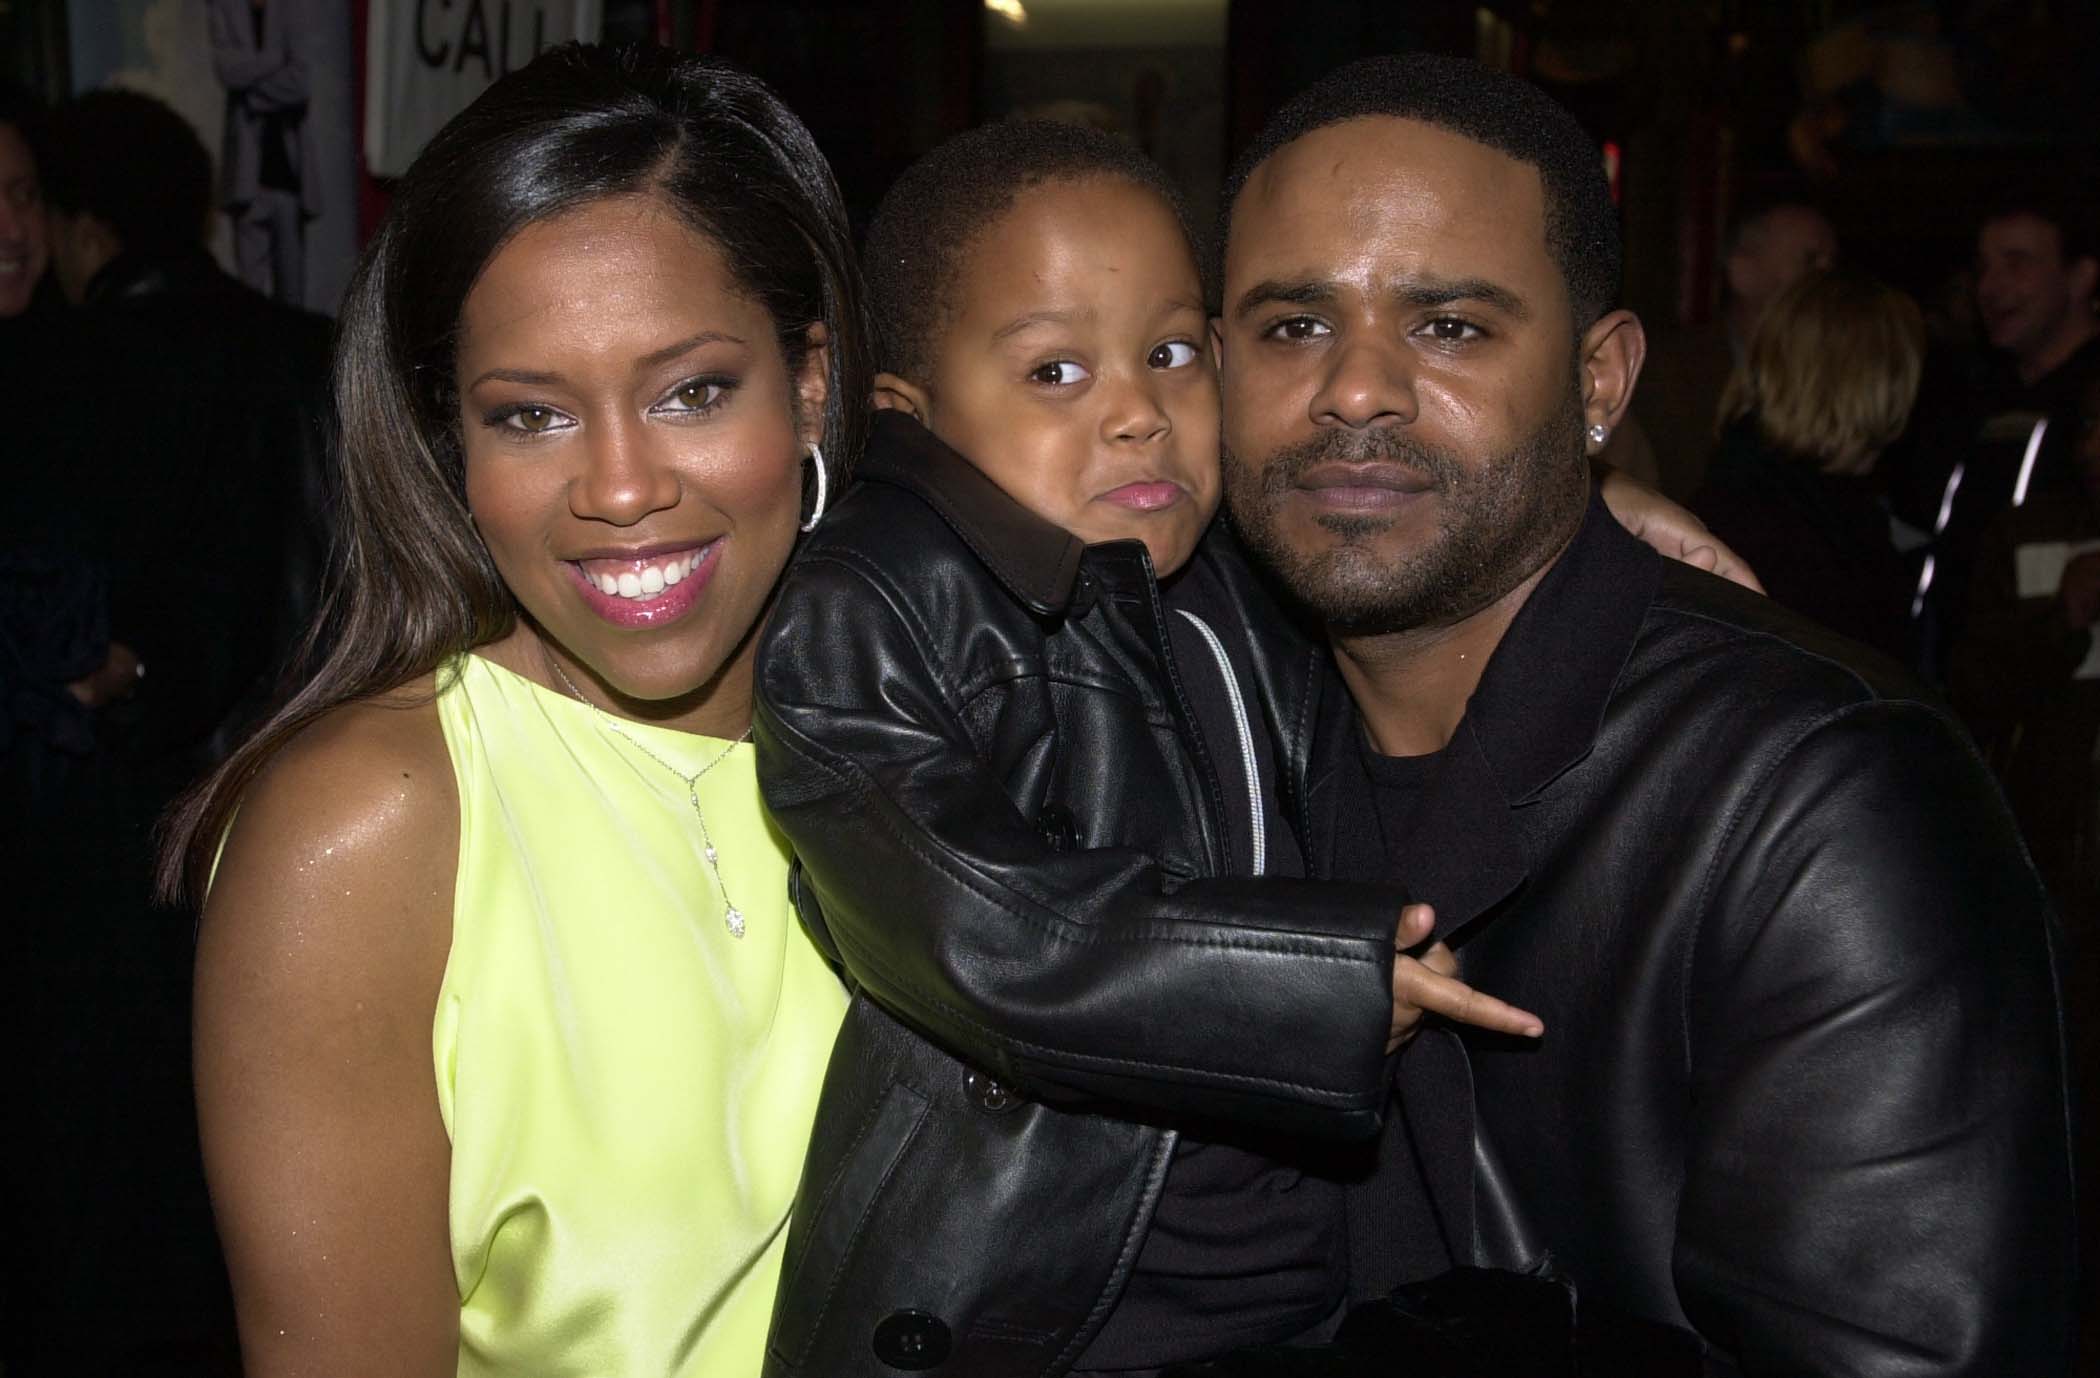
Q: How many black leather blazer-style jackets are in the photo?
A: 2